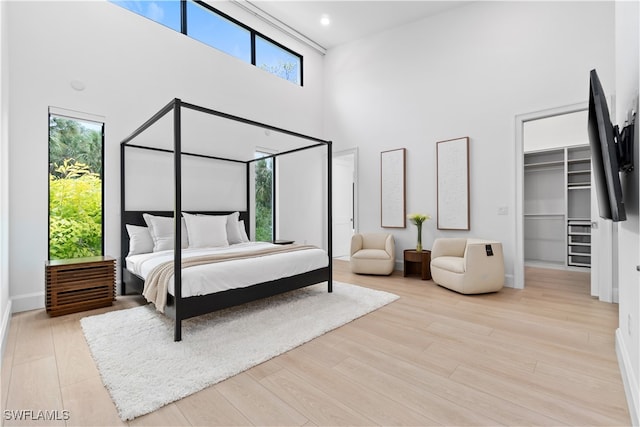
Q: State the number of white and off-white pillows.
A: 5